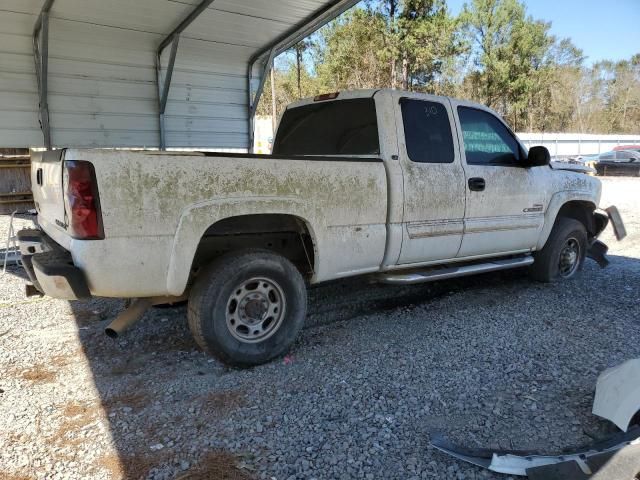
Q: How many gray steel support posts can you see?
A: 3